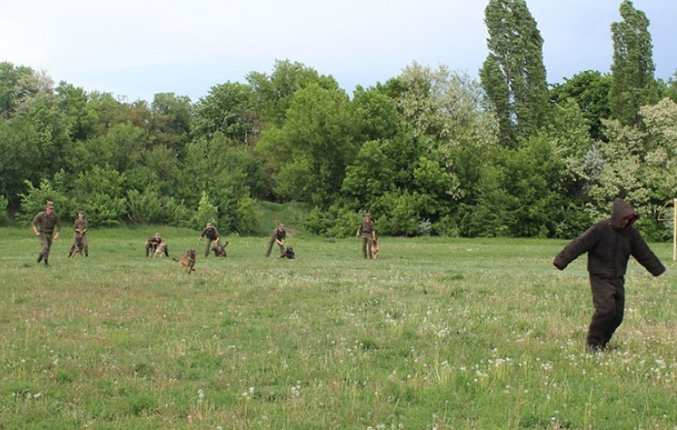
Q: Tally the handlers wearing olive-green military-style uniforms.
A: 6